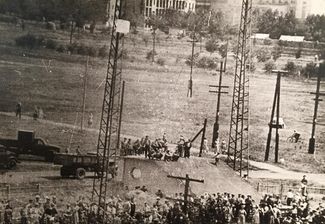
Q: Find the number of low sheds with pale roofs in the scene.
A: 2